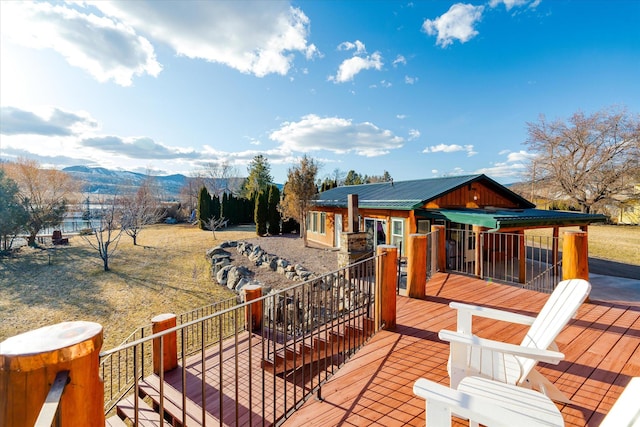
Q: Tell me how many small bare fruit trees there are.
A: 3